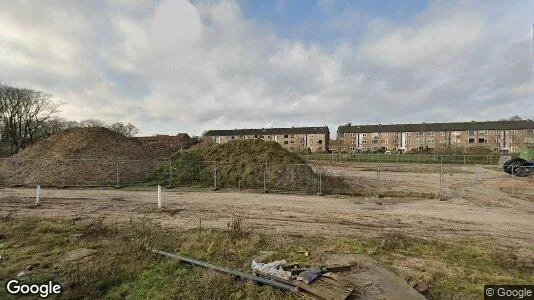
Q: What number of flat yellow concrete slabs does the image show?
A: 0